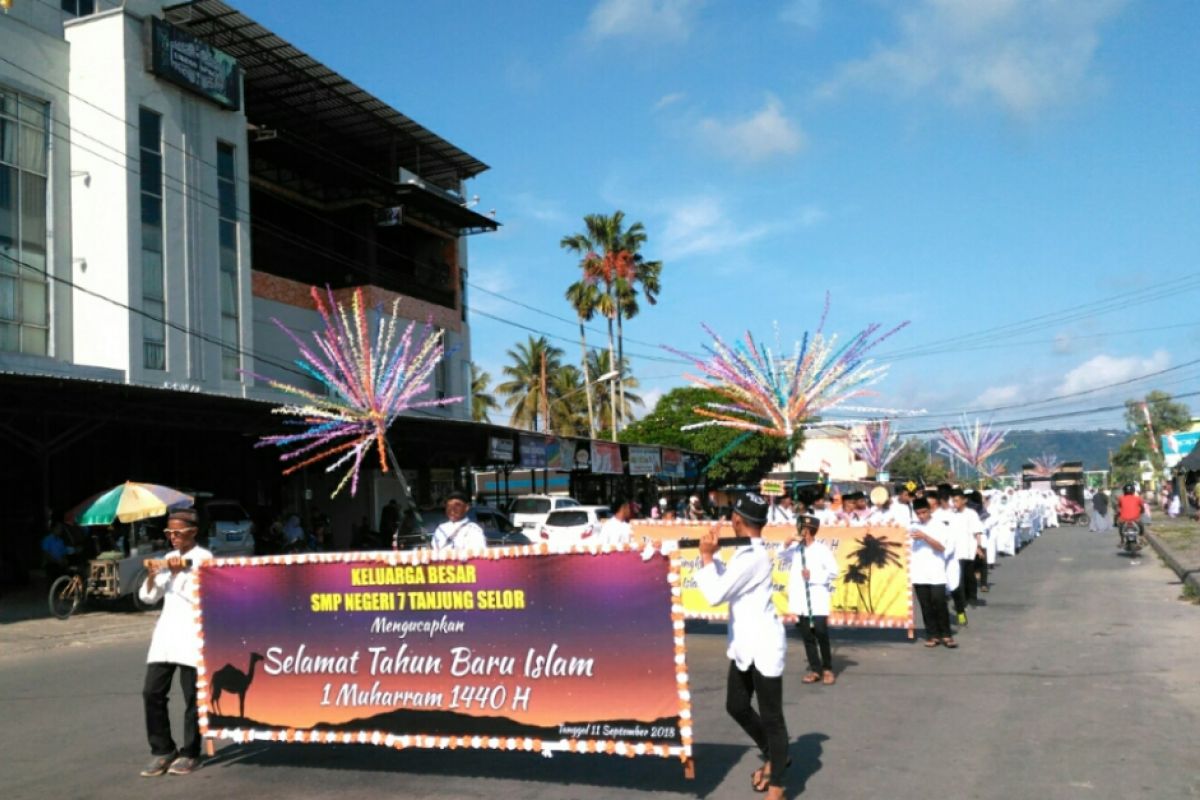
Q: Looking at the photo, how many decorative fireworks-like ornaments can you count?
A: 6